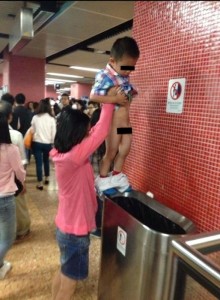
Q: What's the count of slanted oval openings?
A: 1